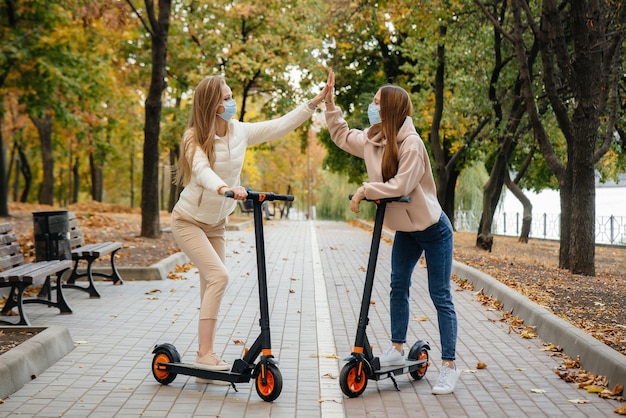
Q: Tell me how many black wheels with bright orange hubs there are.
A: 4